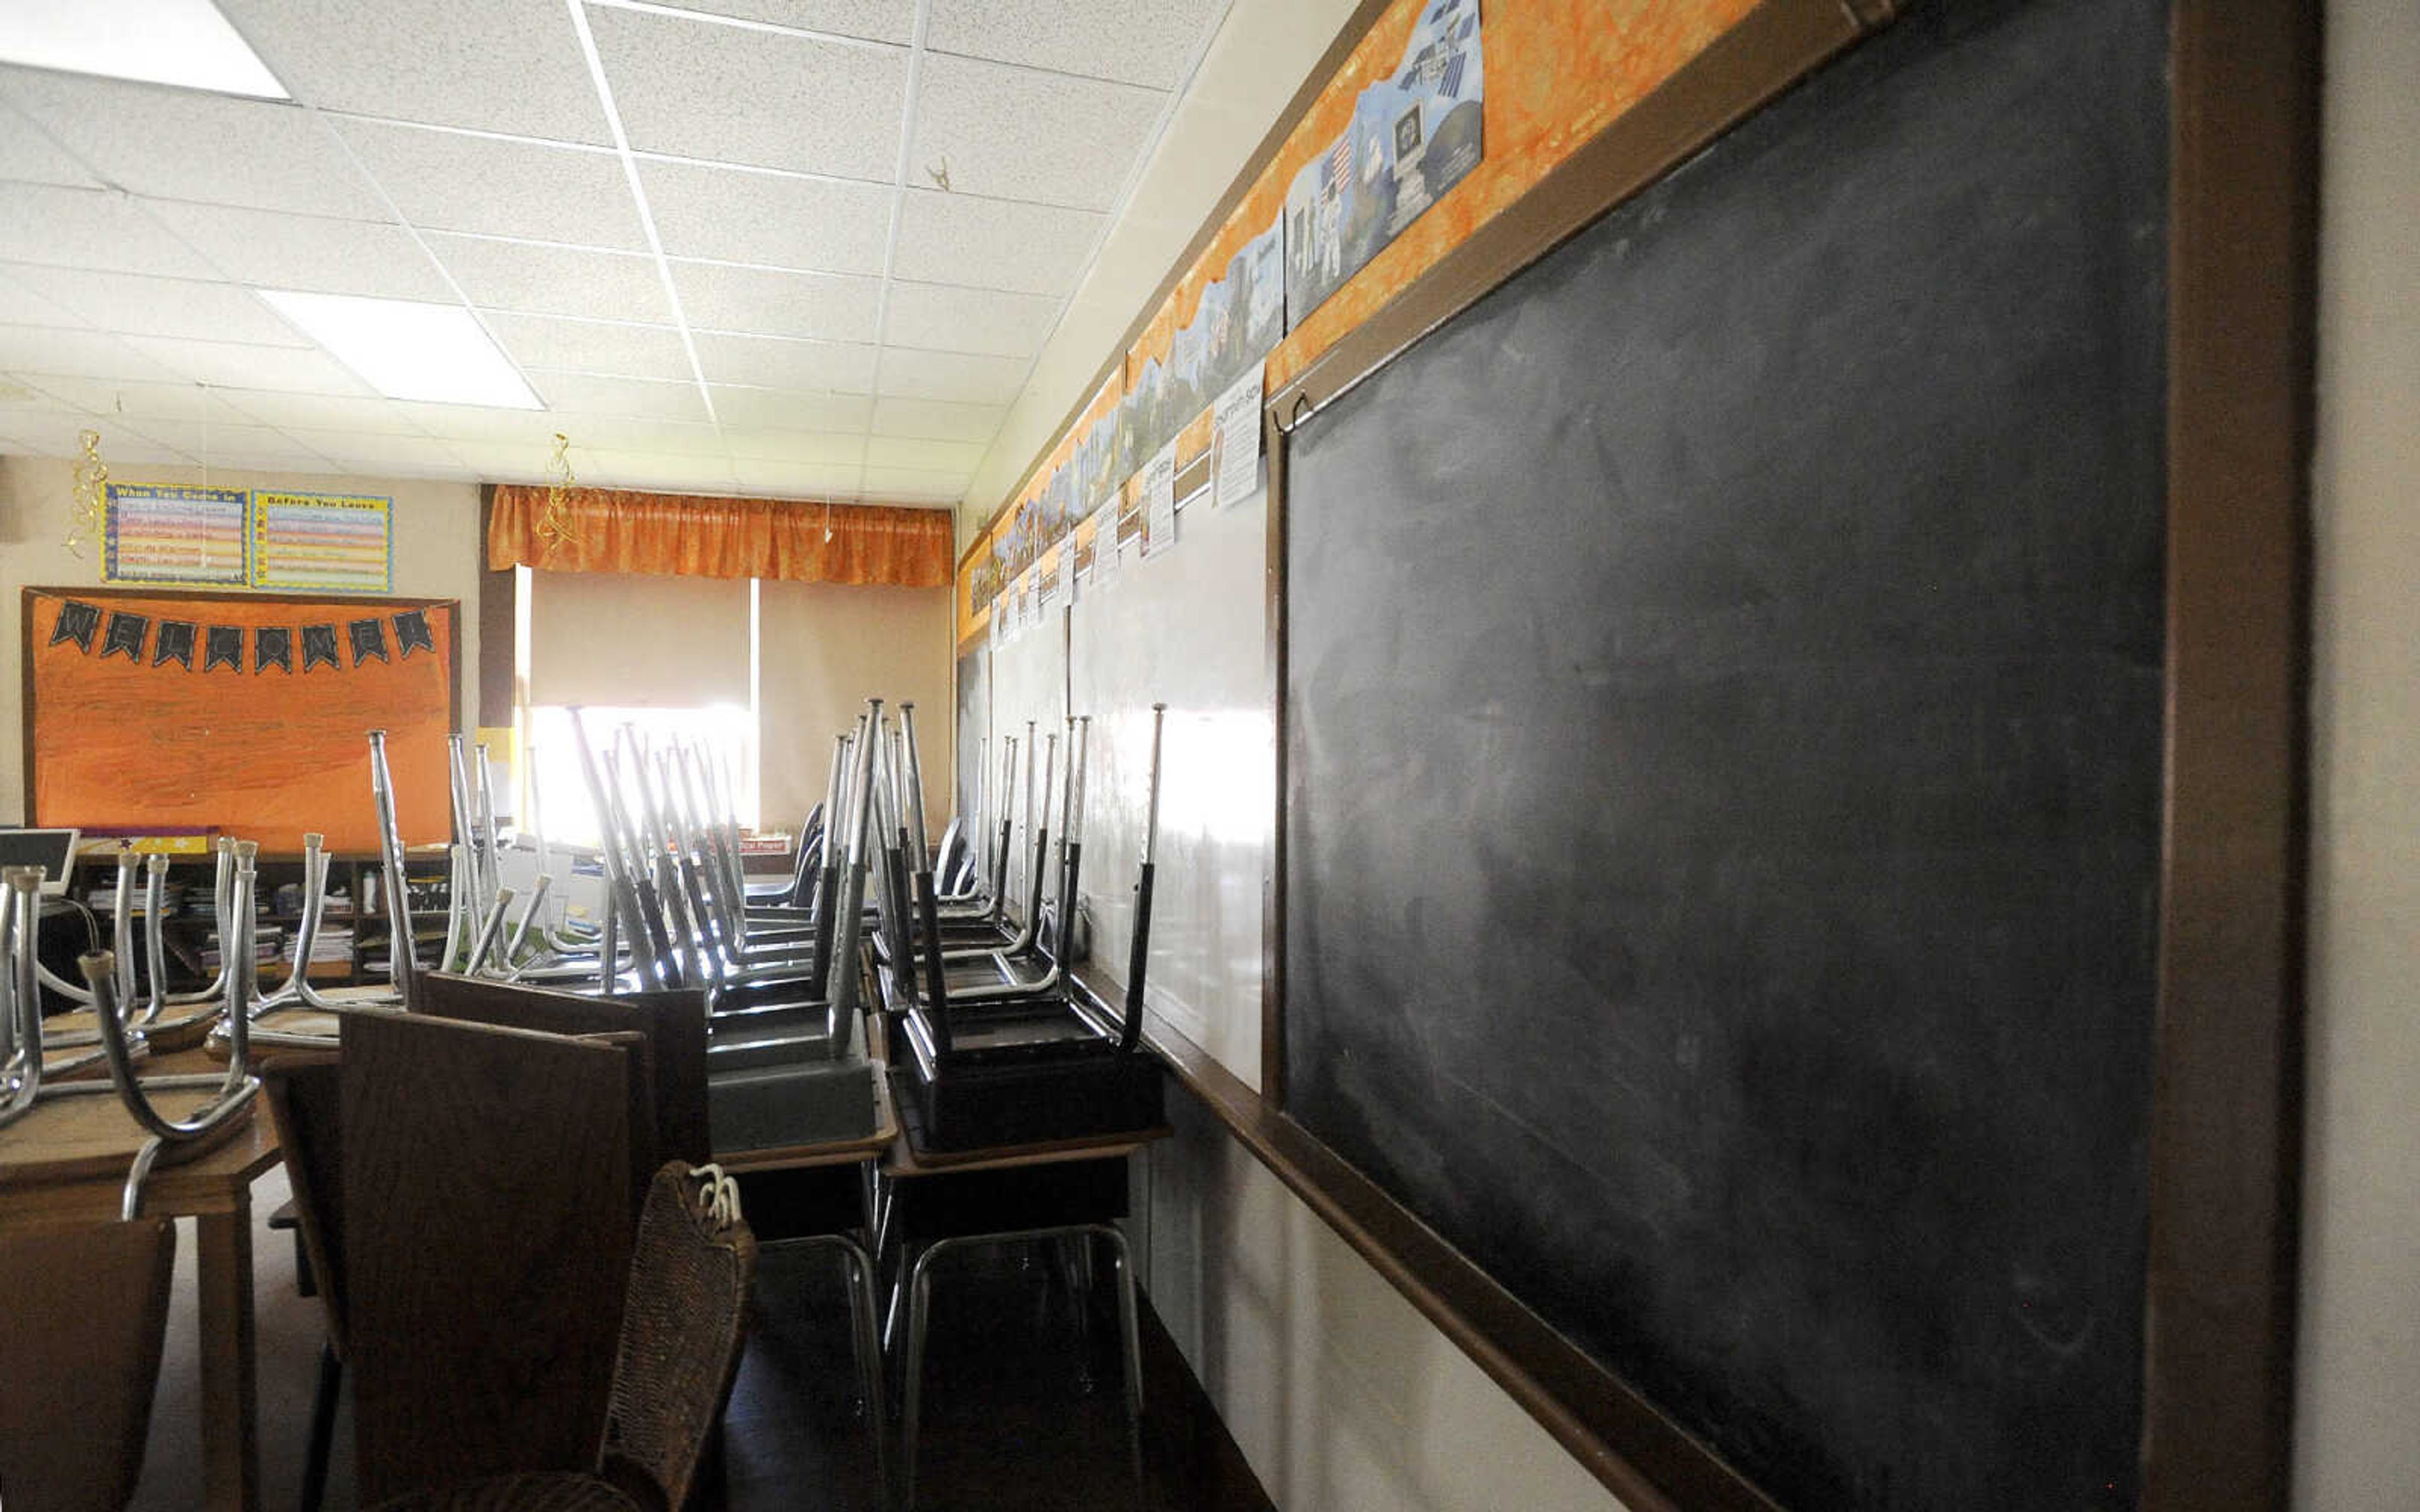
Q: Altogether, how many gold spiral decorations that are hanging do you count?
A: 2